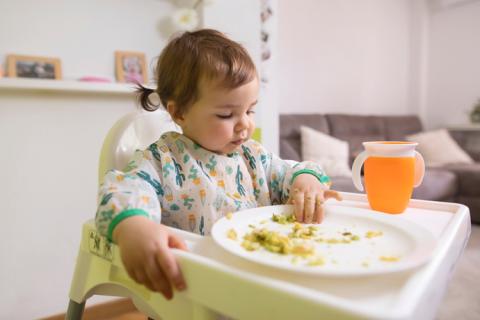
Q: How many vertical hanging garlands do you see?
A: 1